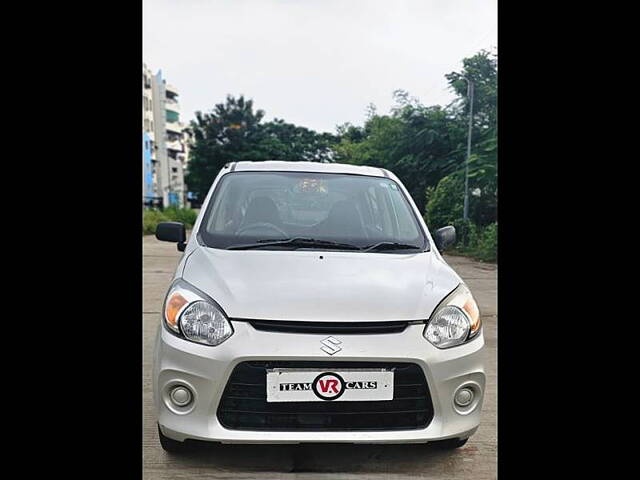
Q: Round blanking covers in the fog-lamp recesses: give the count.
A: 2